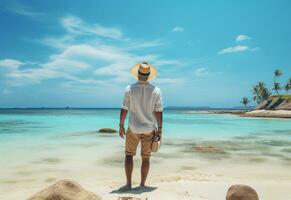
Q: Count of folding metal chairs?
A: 0